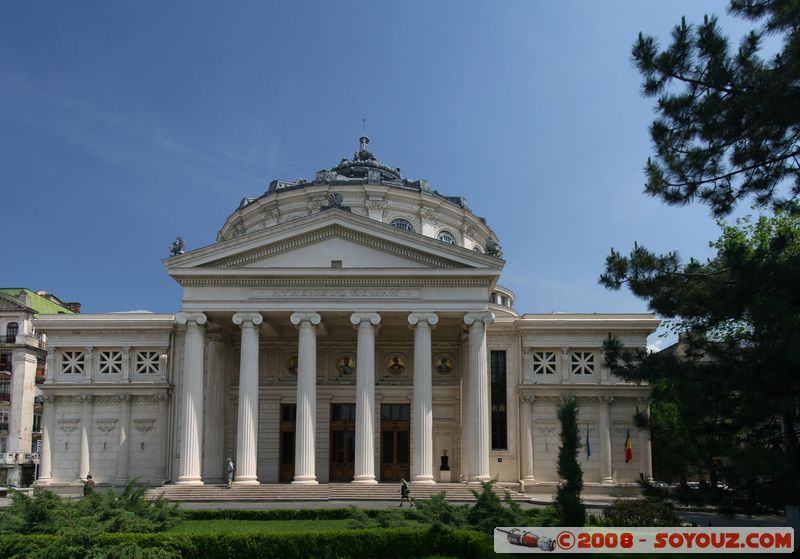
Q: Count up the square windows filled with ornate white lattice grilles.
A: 5